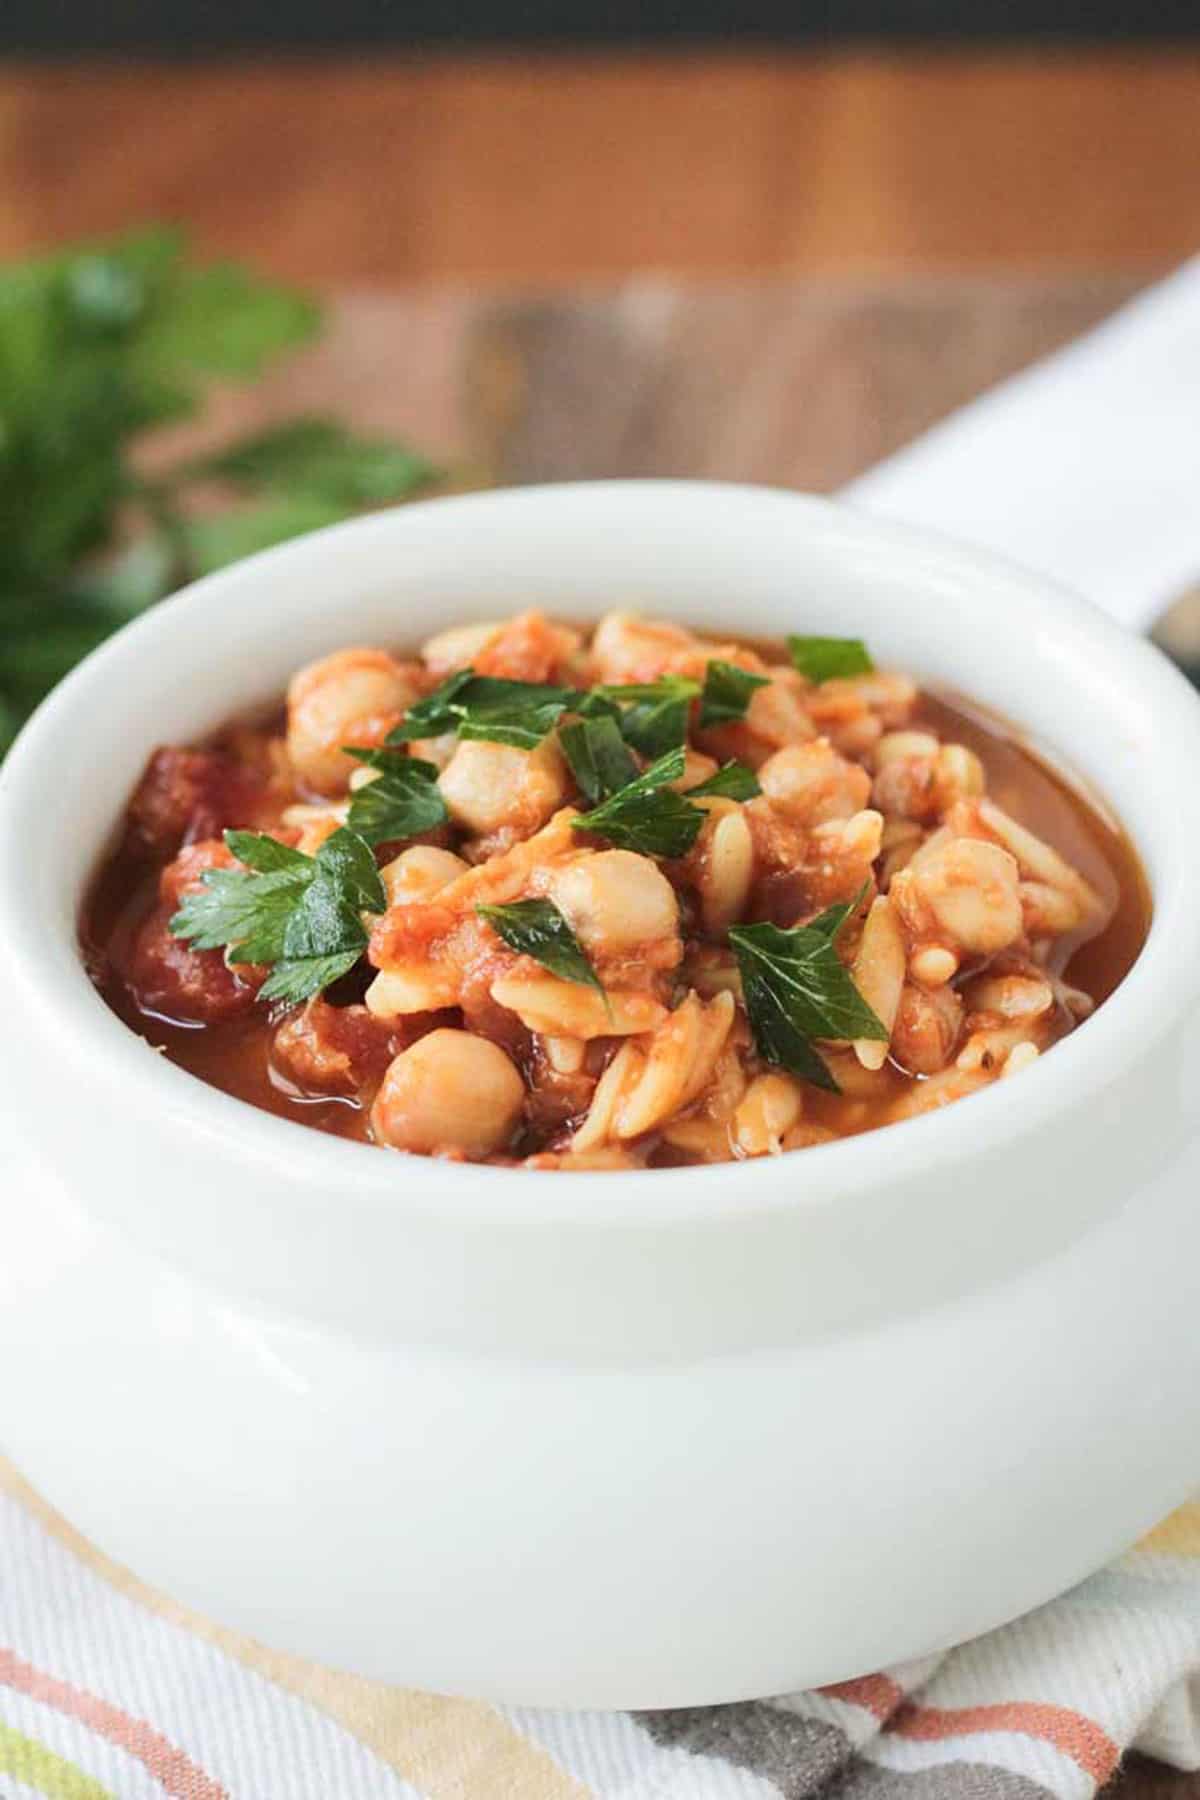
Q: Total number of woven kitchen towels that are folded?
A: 1